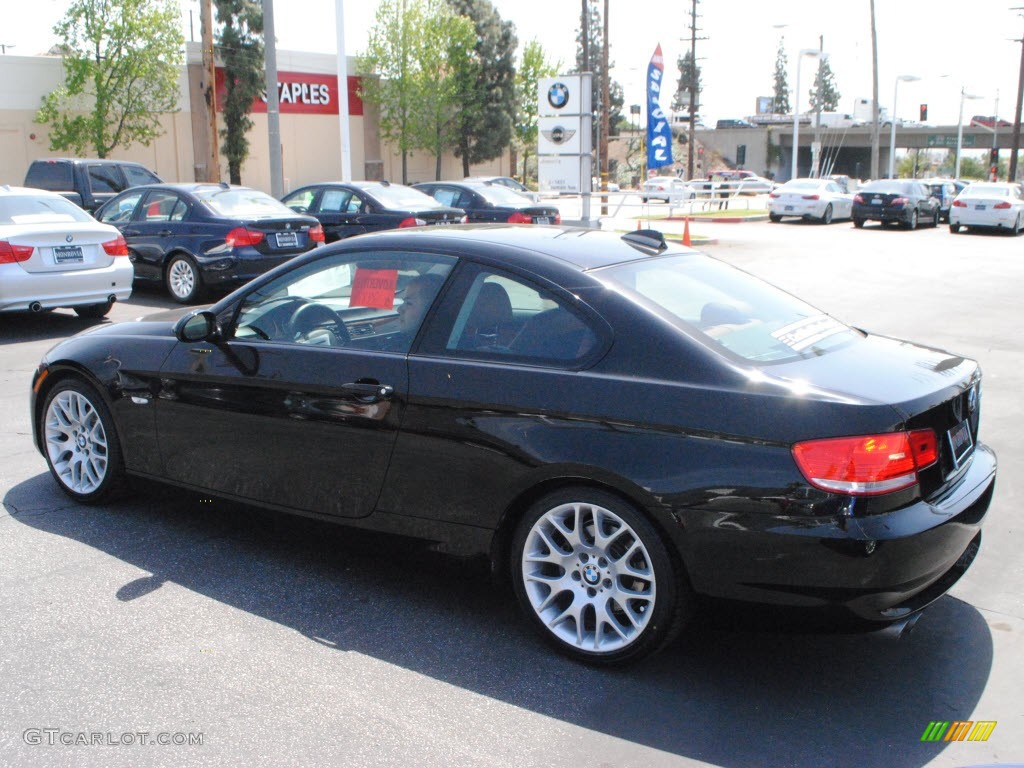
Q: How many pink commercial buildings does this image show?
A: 0